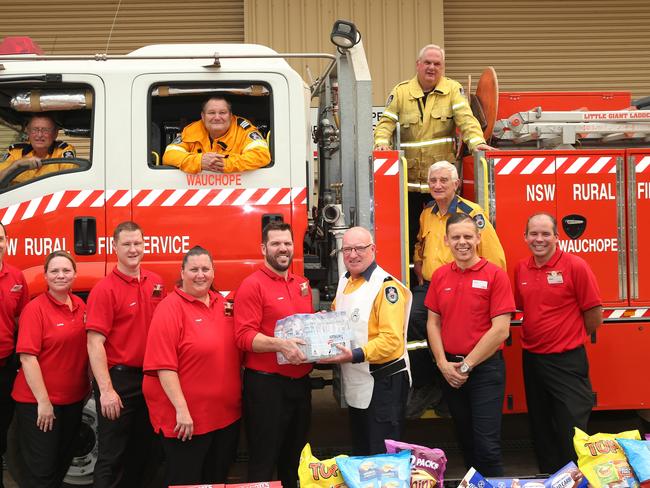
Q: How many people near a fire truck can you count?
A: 12